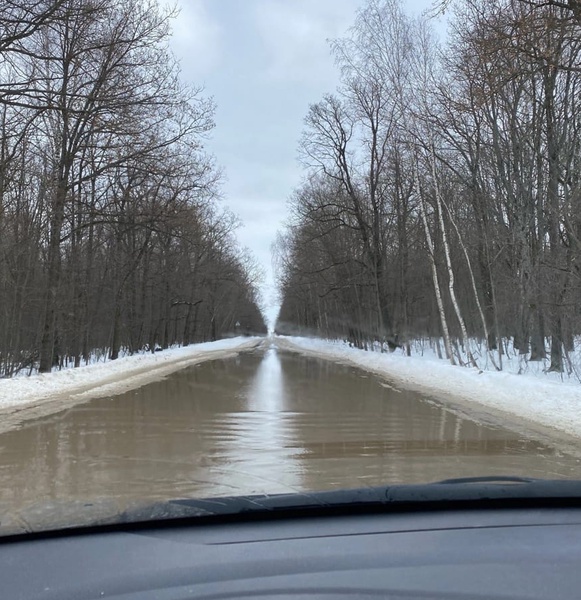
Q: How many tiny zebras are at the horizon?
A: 0